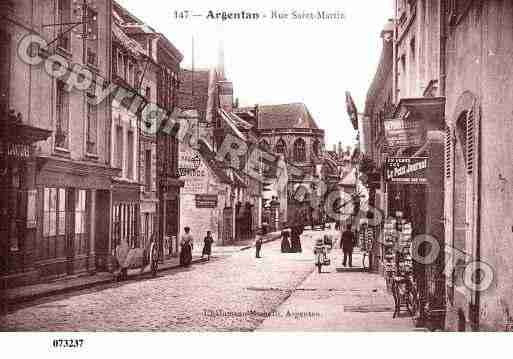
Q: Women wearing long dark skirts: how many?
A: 3